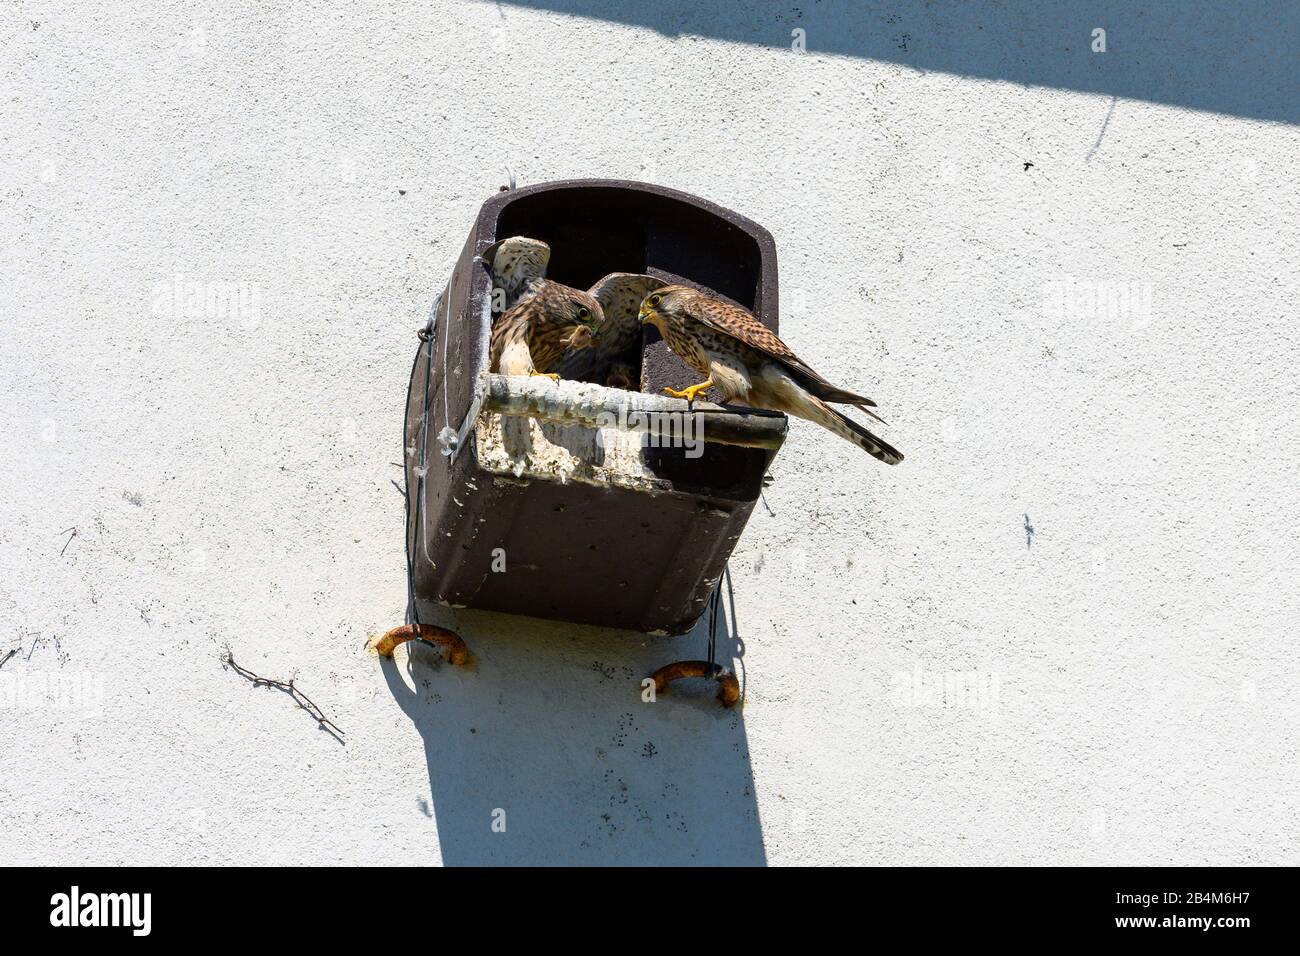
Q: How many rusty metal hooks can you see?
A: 2